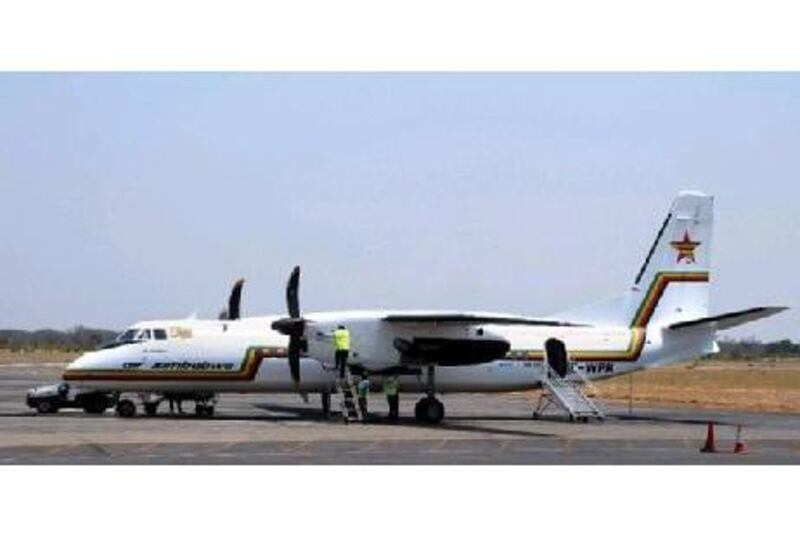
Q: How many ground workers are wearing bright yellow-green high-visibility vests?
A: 2